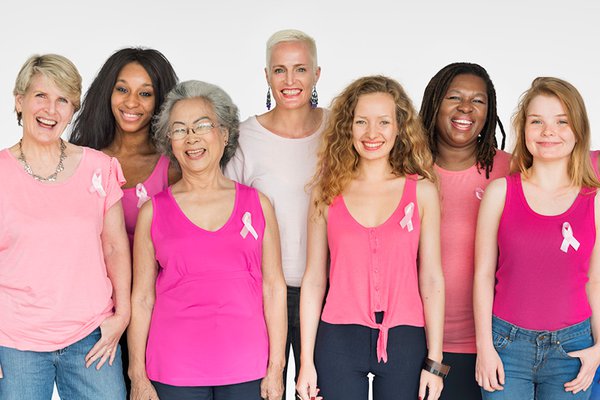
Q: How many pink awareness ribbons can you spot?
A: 6